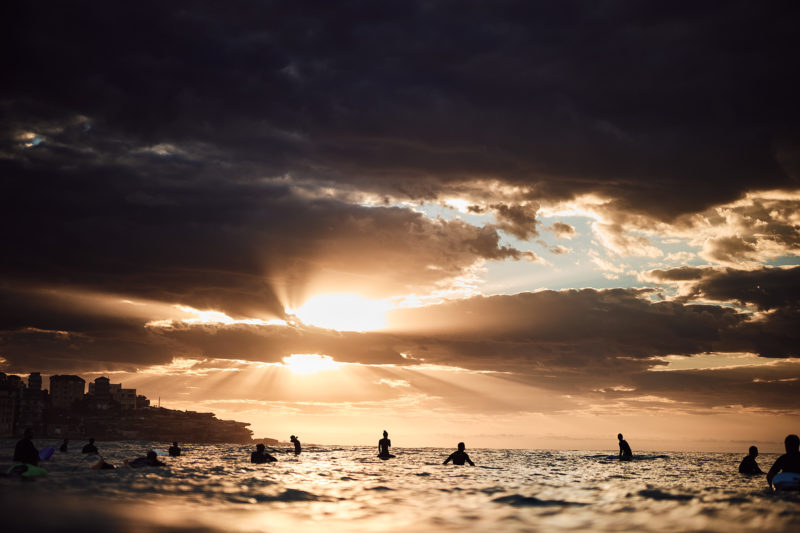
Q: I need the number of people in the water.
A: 12